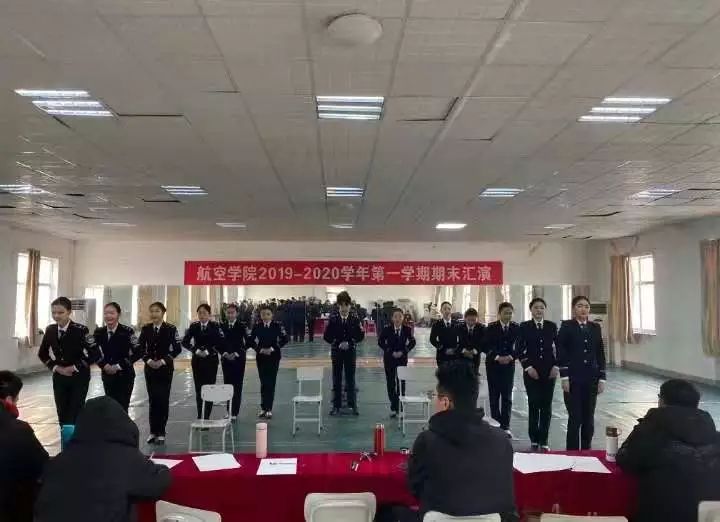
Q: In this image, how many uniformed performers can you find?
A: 13